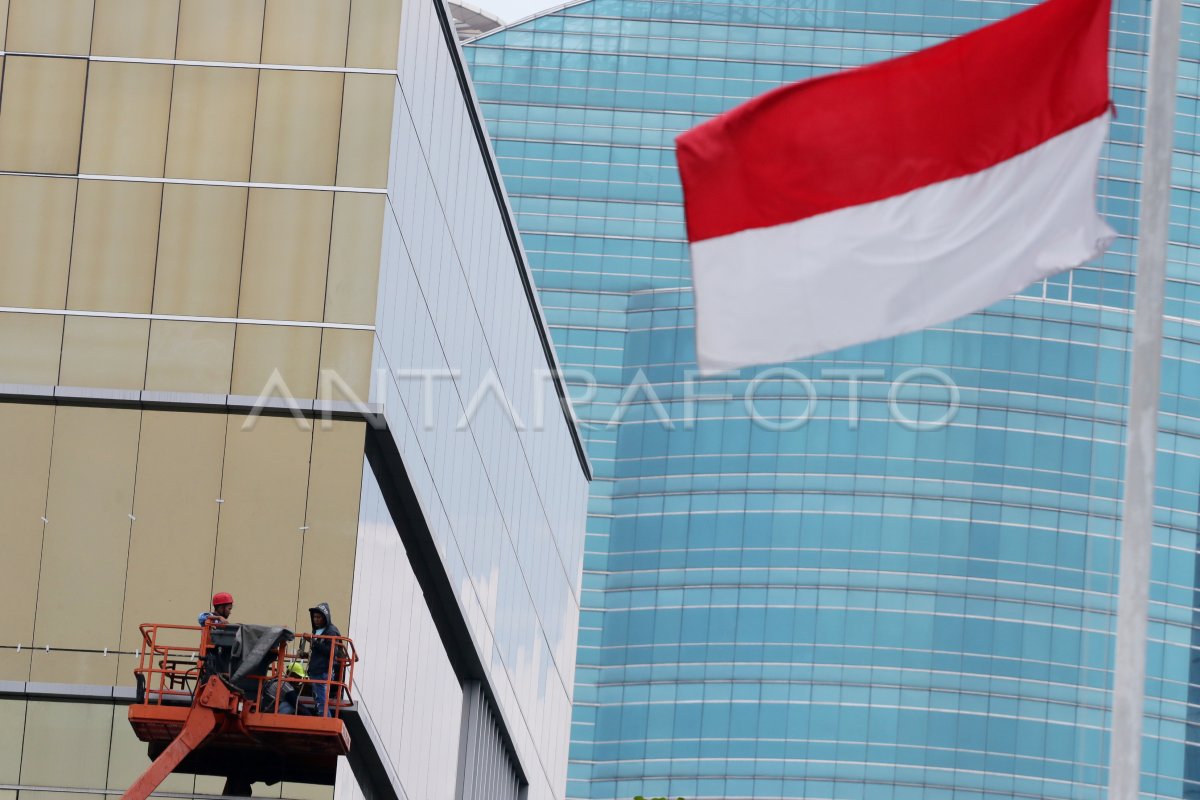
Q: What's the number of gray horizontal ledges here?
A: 2